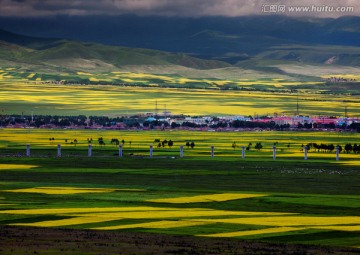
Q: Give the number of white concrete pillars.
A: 11